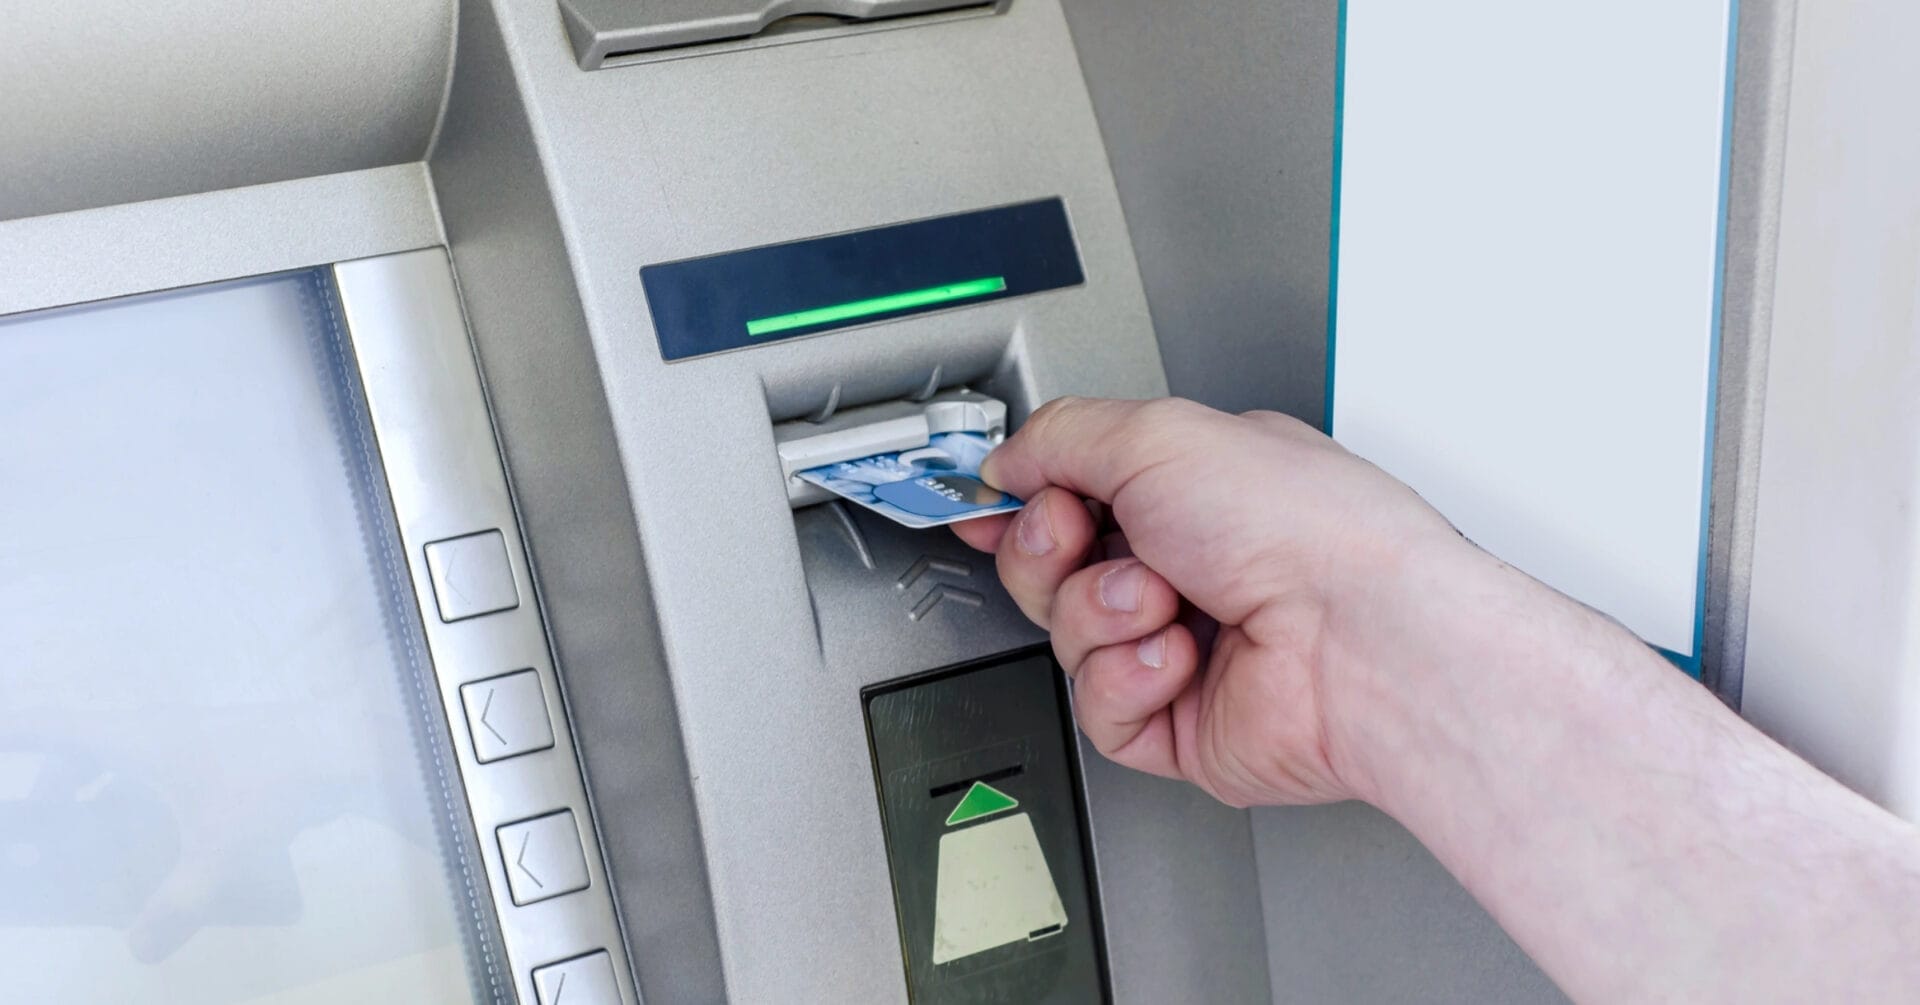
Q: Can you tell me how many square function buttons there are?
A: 4